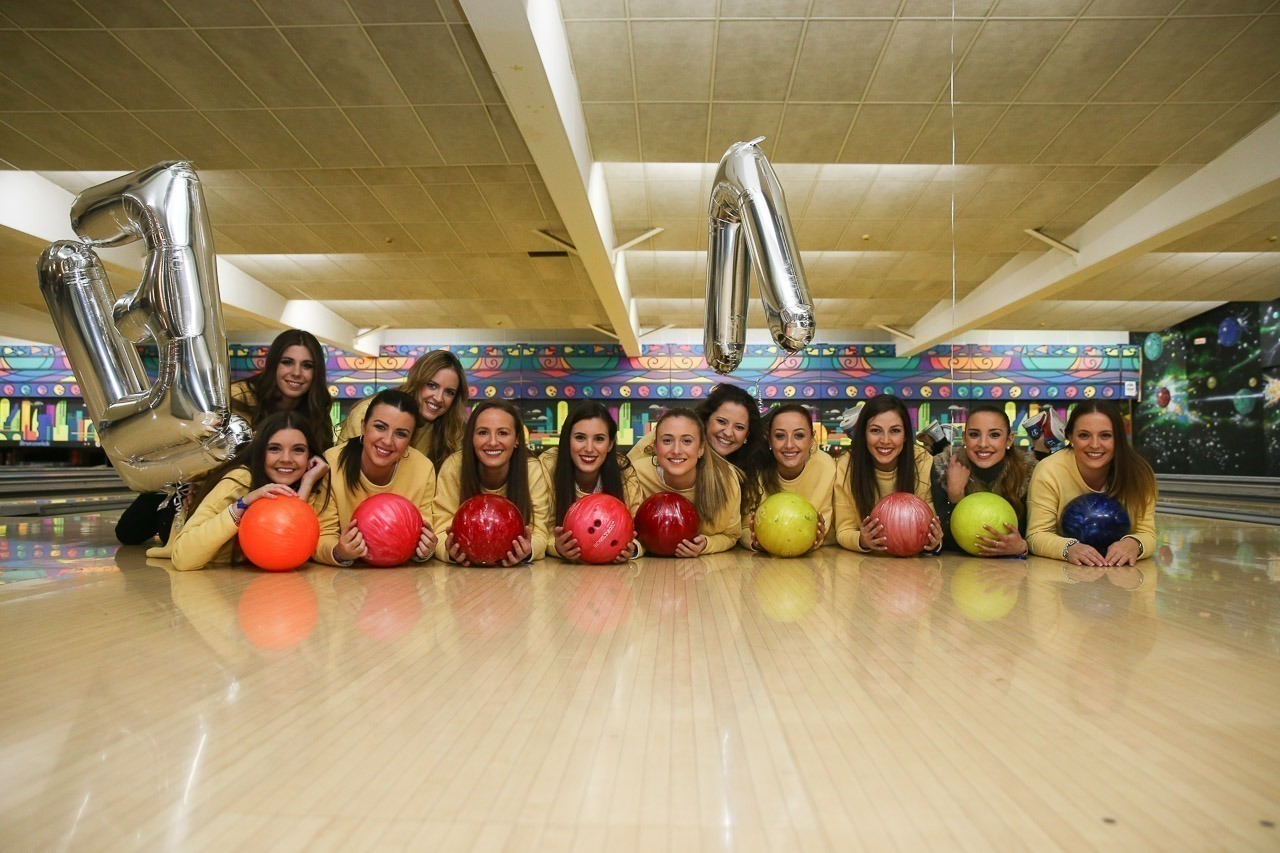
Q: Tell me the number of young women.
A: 12